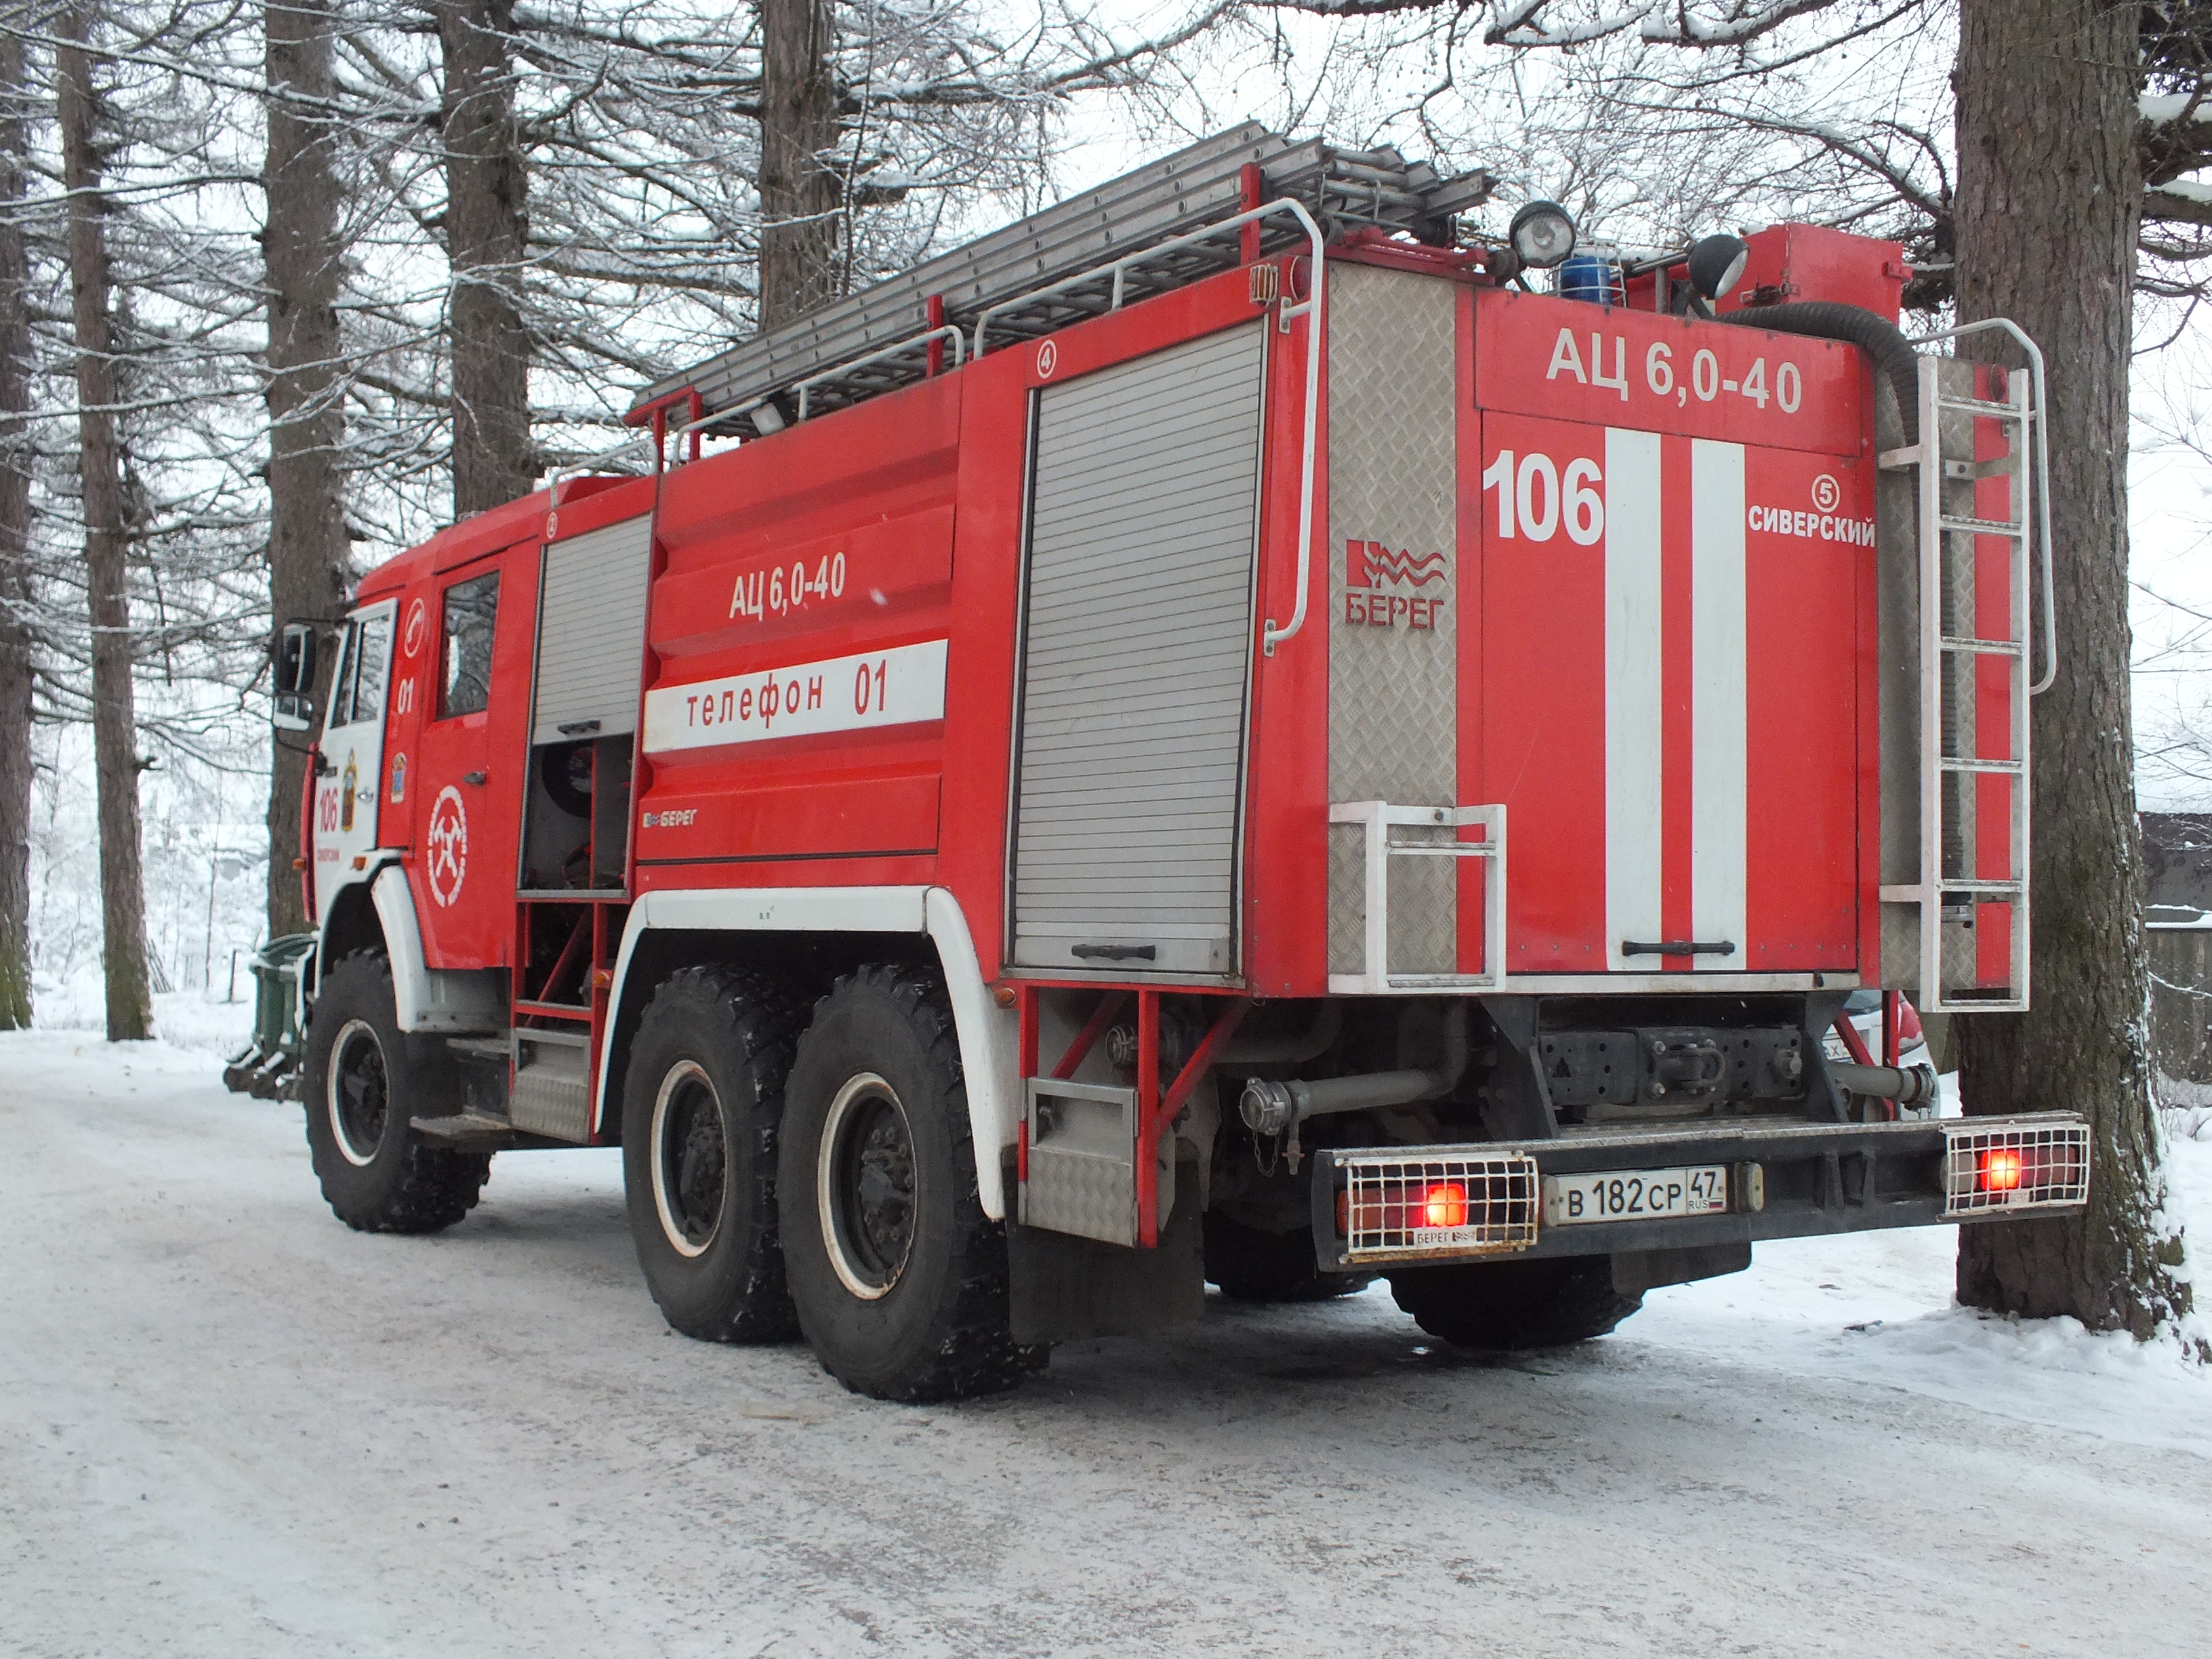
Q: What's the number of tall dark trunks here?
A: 6